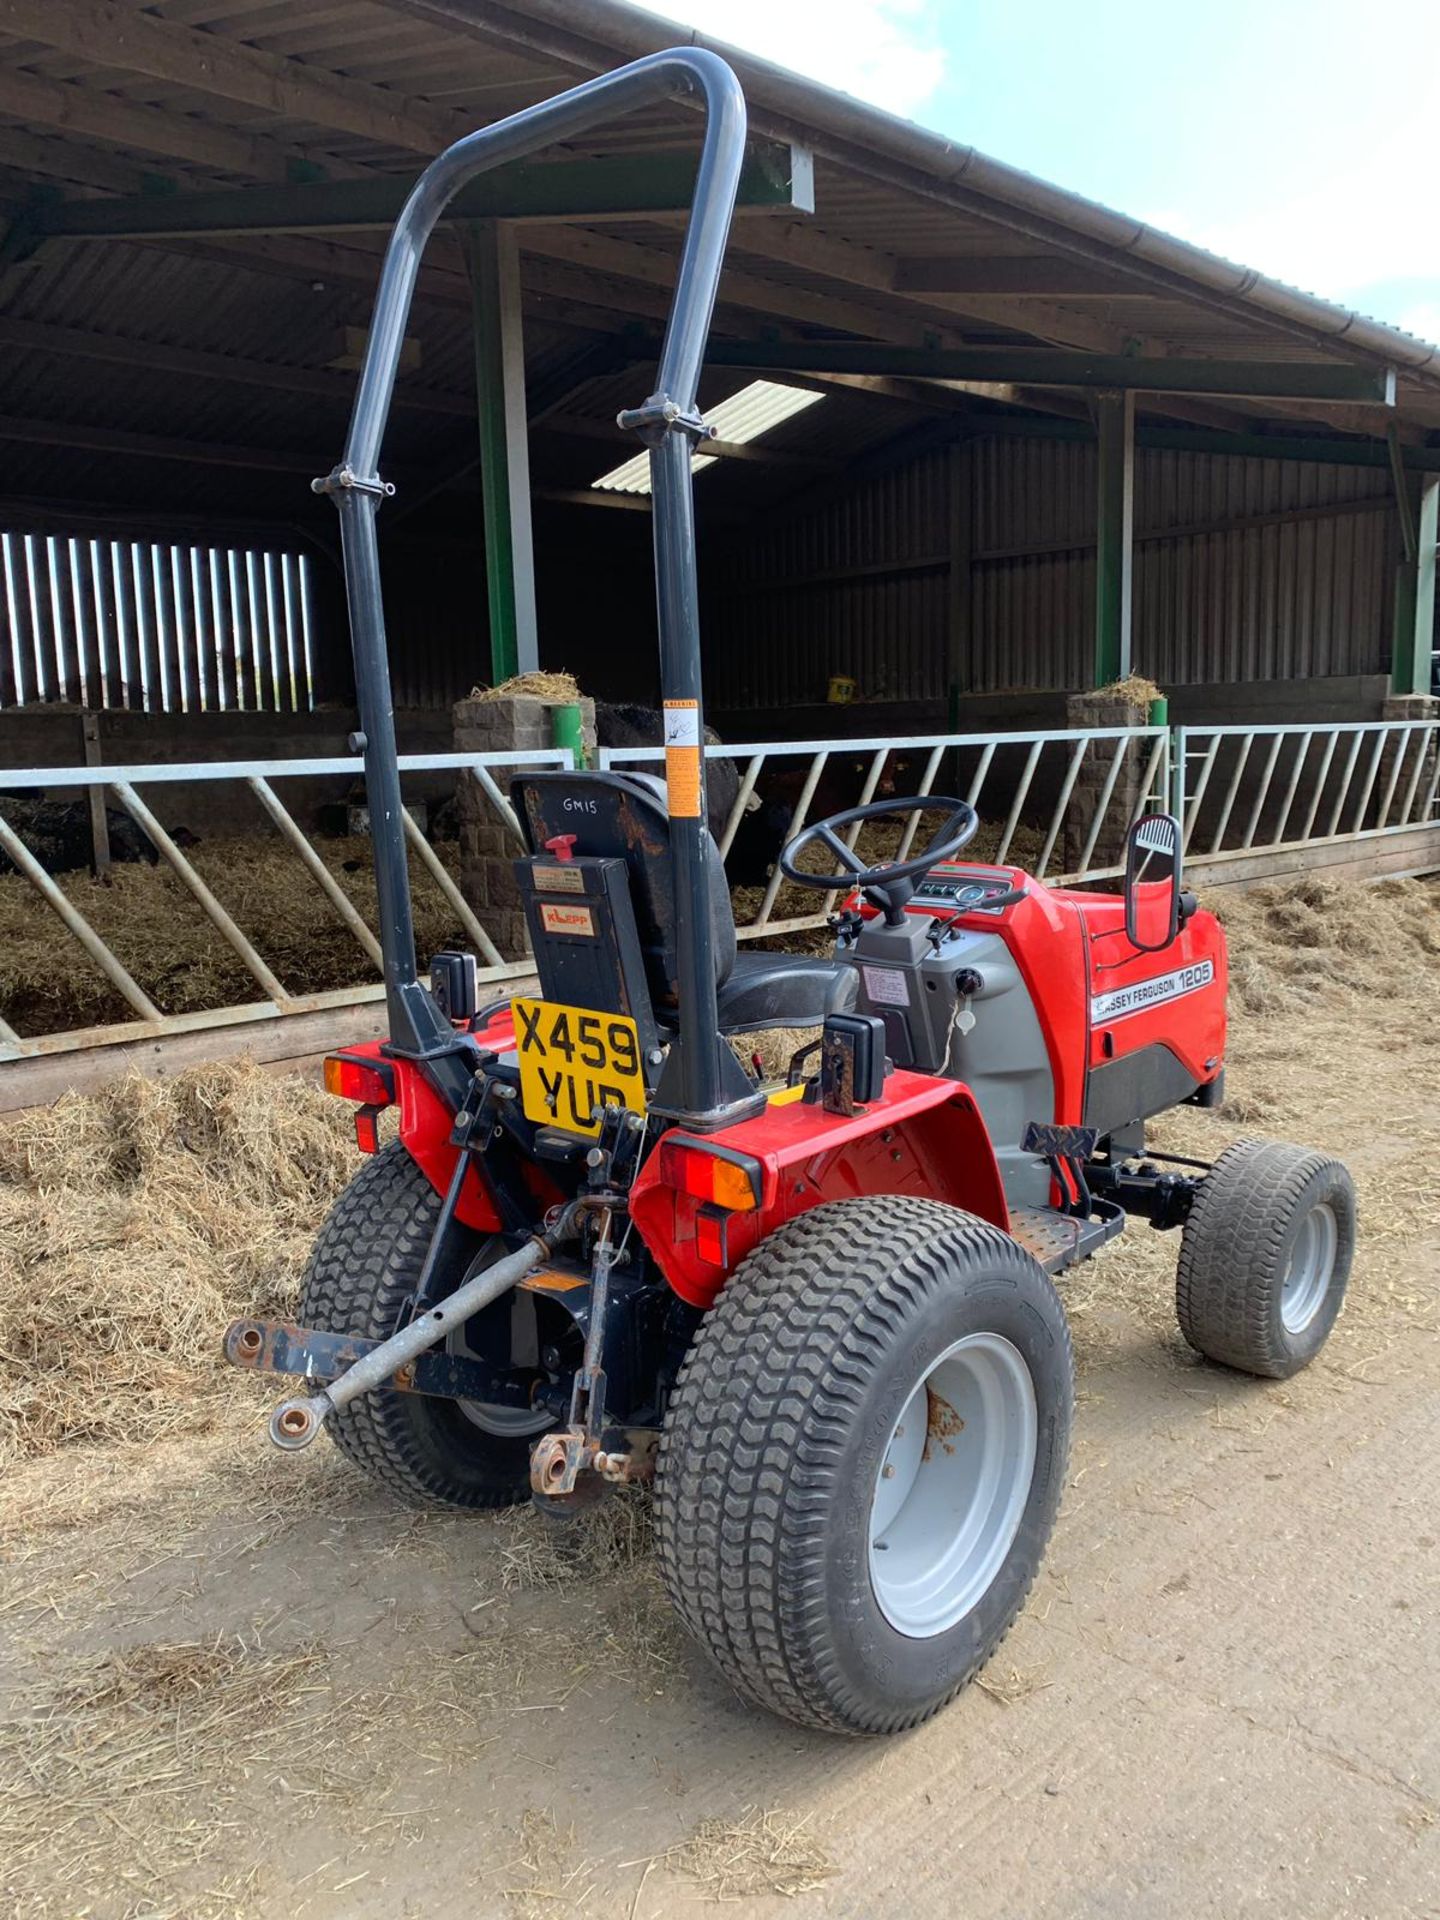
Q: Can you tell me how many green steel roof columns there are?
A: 3